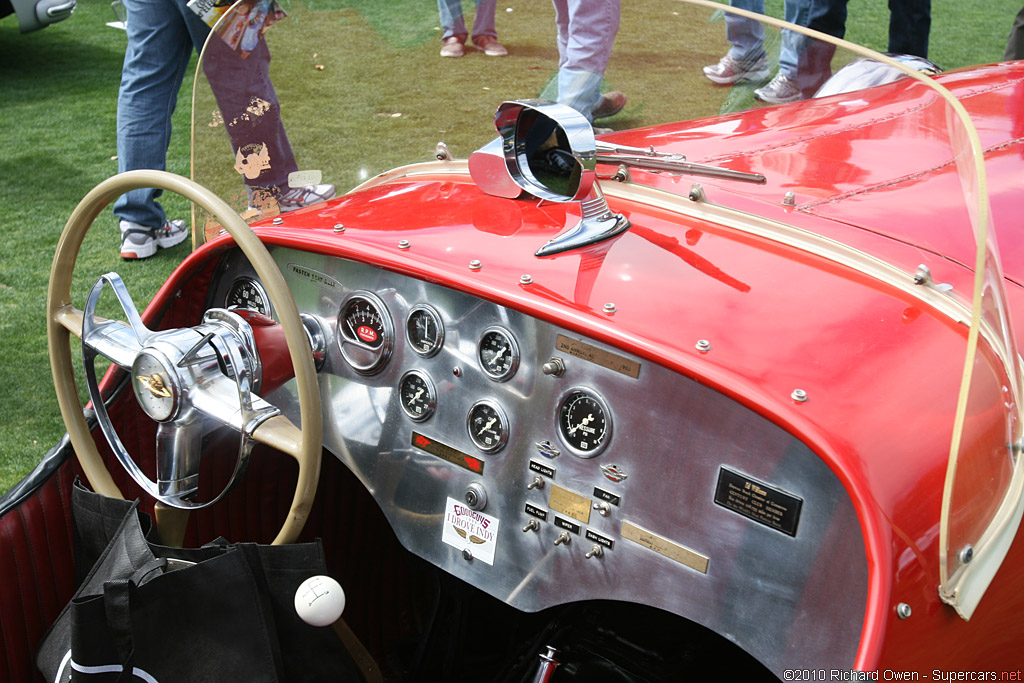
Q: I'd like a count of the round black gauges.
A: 7